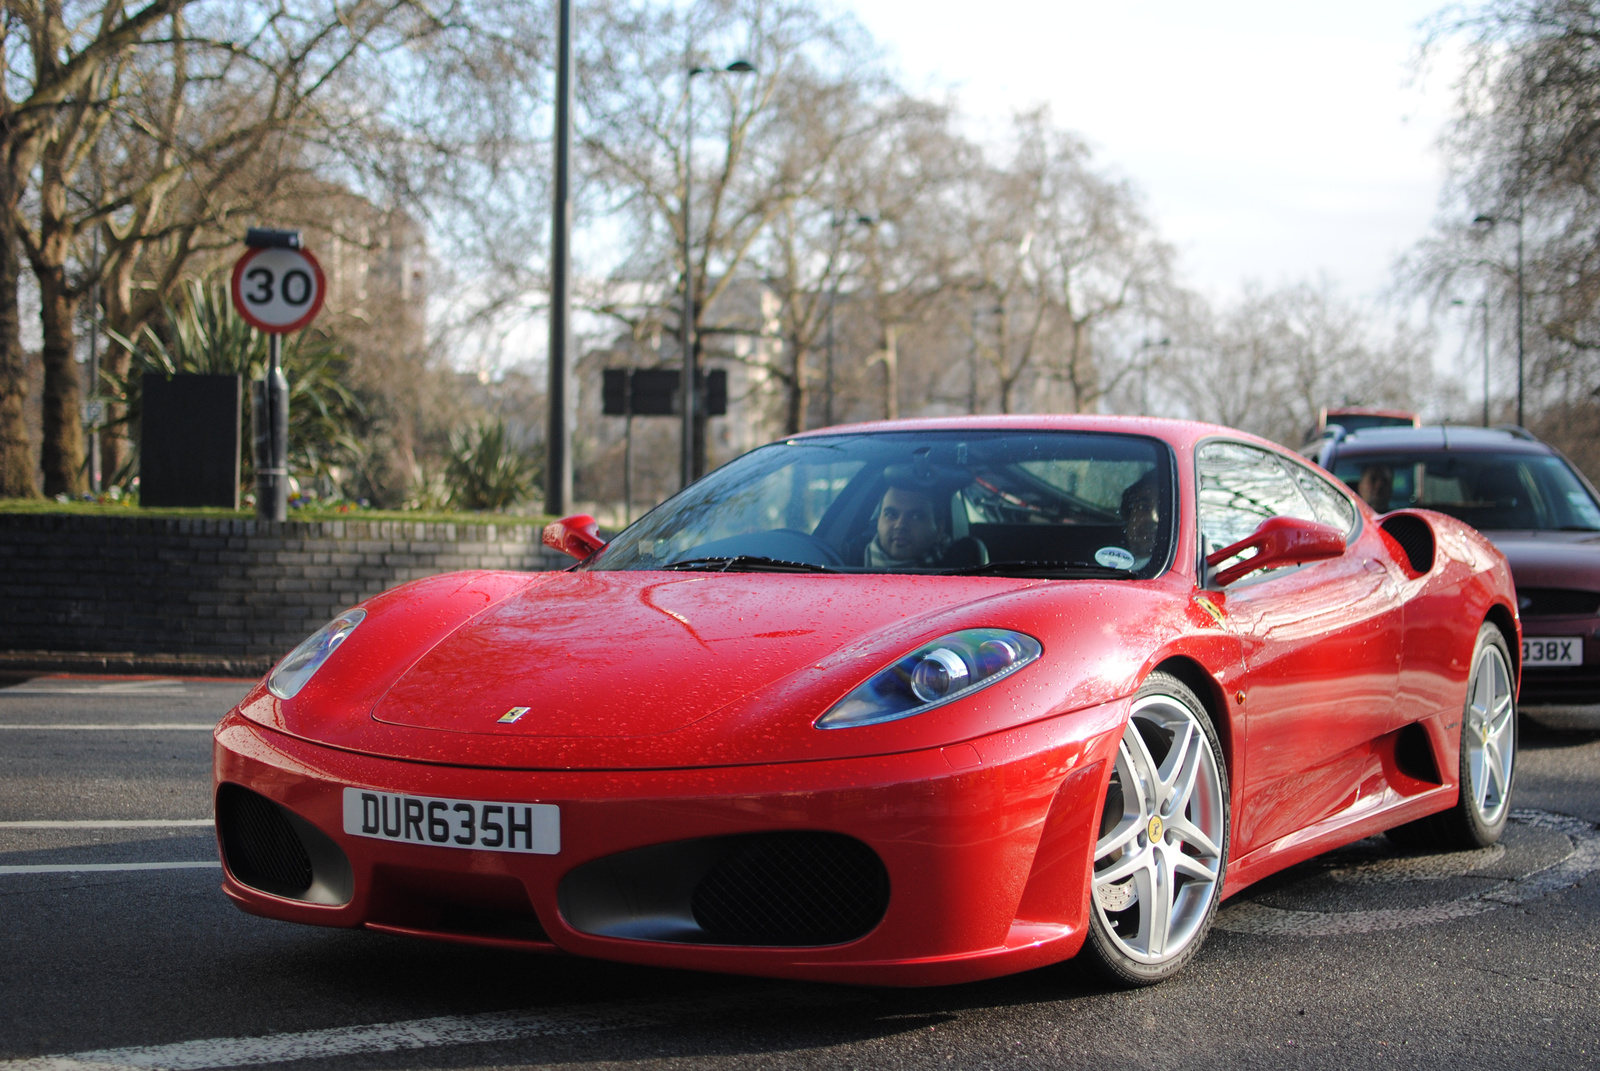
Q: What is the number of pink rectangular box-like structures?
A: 0